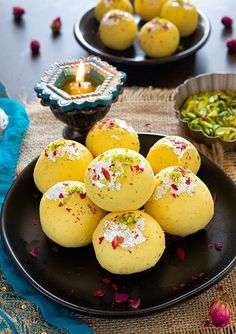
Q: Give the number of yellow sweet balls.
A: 12